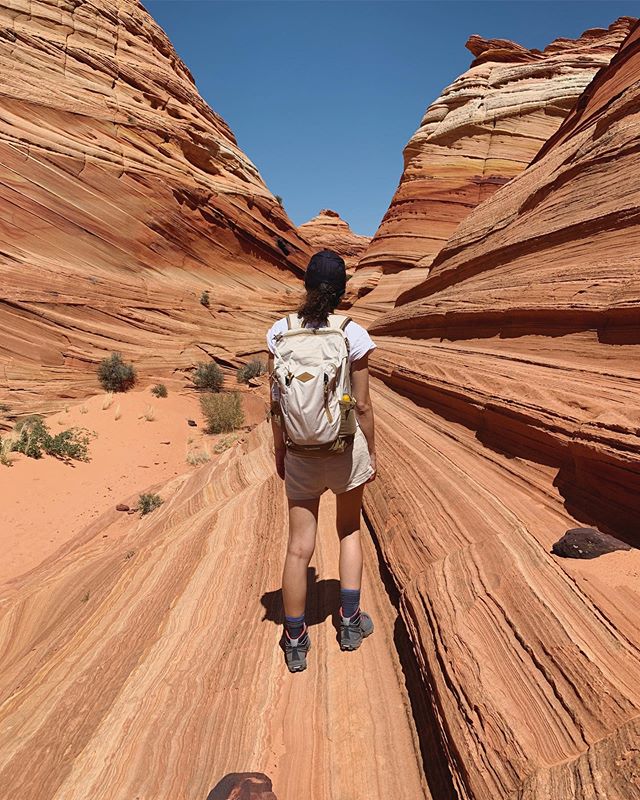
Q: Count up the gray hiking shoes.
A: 2